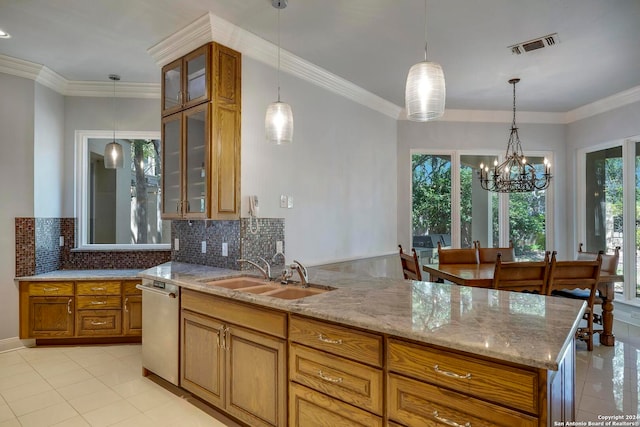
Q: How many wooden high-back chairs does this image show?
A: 6